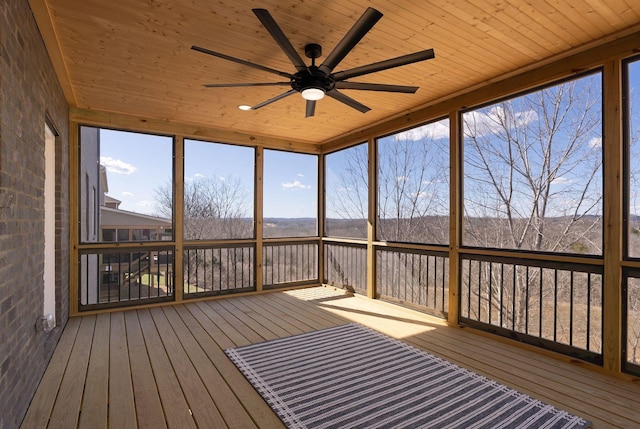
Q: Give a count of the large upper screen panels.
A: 7